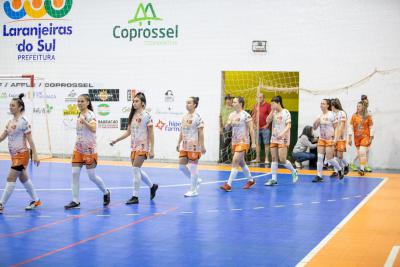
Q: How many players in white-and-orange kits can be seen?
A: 8